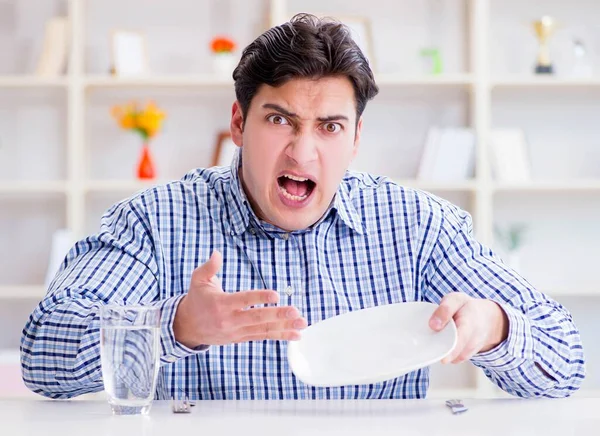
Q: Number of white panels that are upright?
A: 3